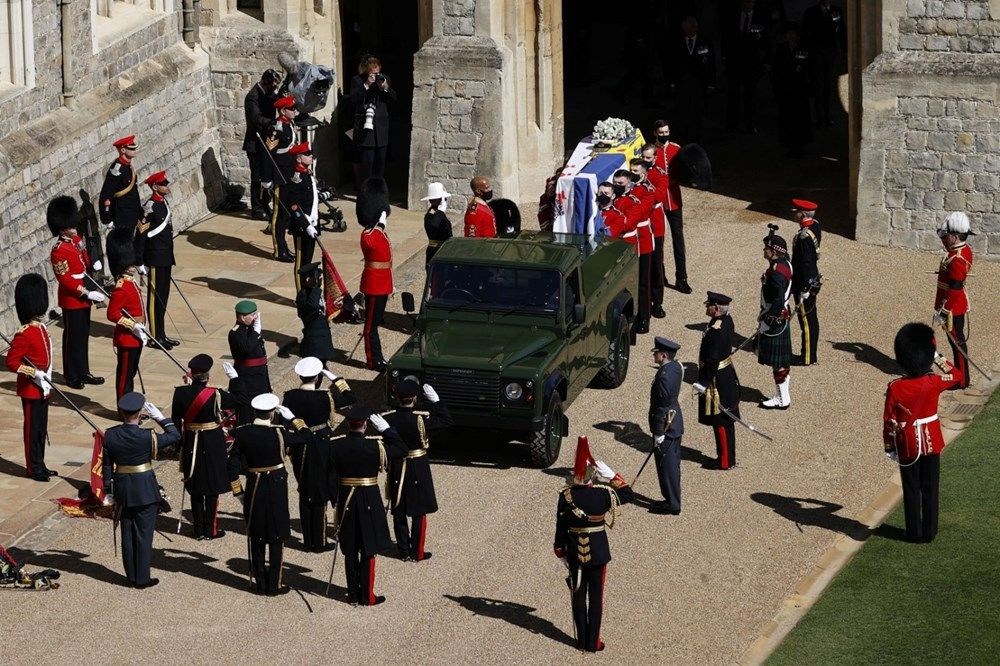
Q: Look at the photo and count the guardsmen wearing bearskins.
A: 5